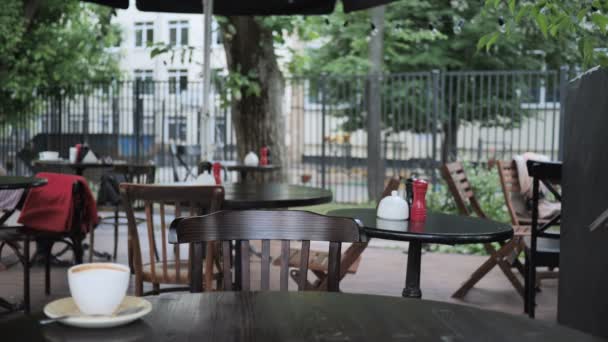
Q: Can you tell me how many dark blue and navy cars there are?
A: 0